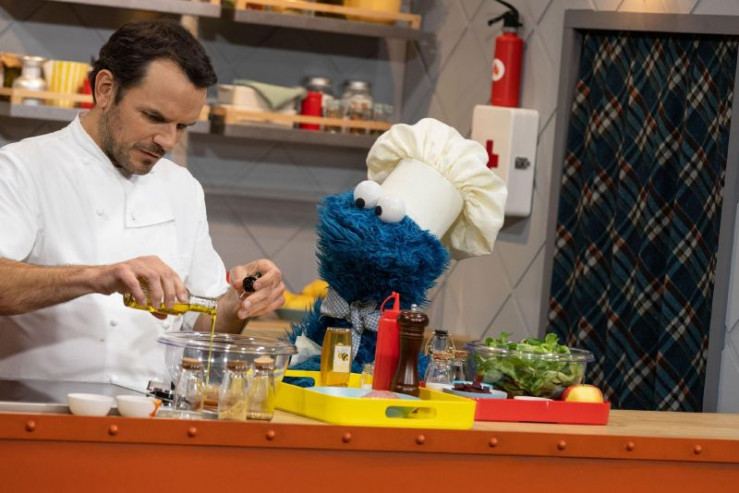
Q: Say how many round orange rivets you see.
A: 10